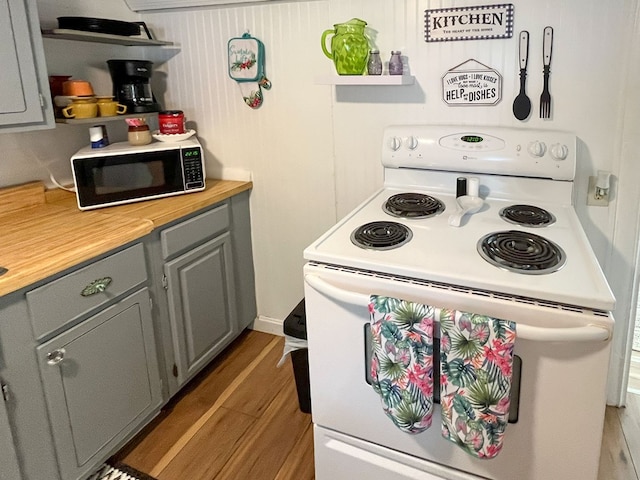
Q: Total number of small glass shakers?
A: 2